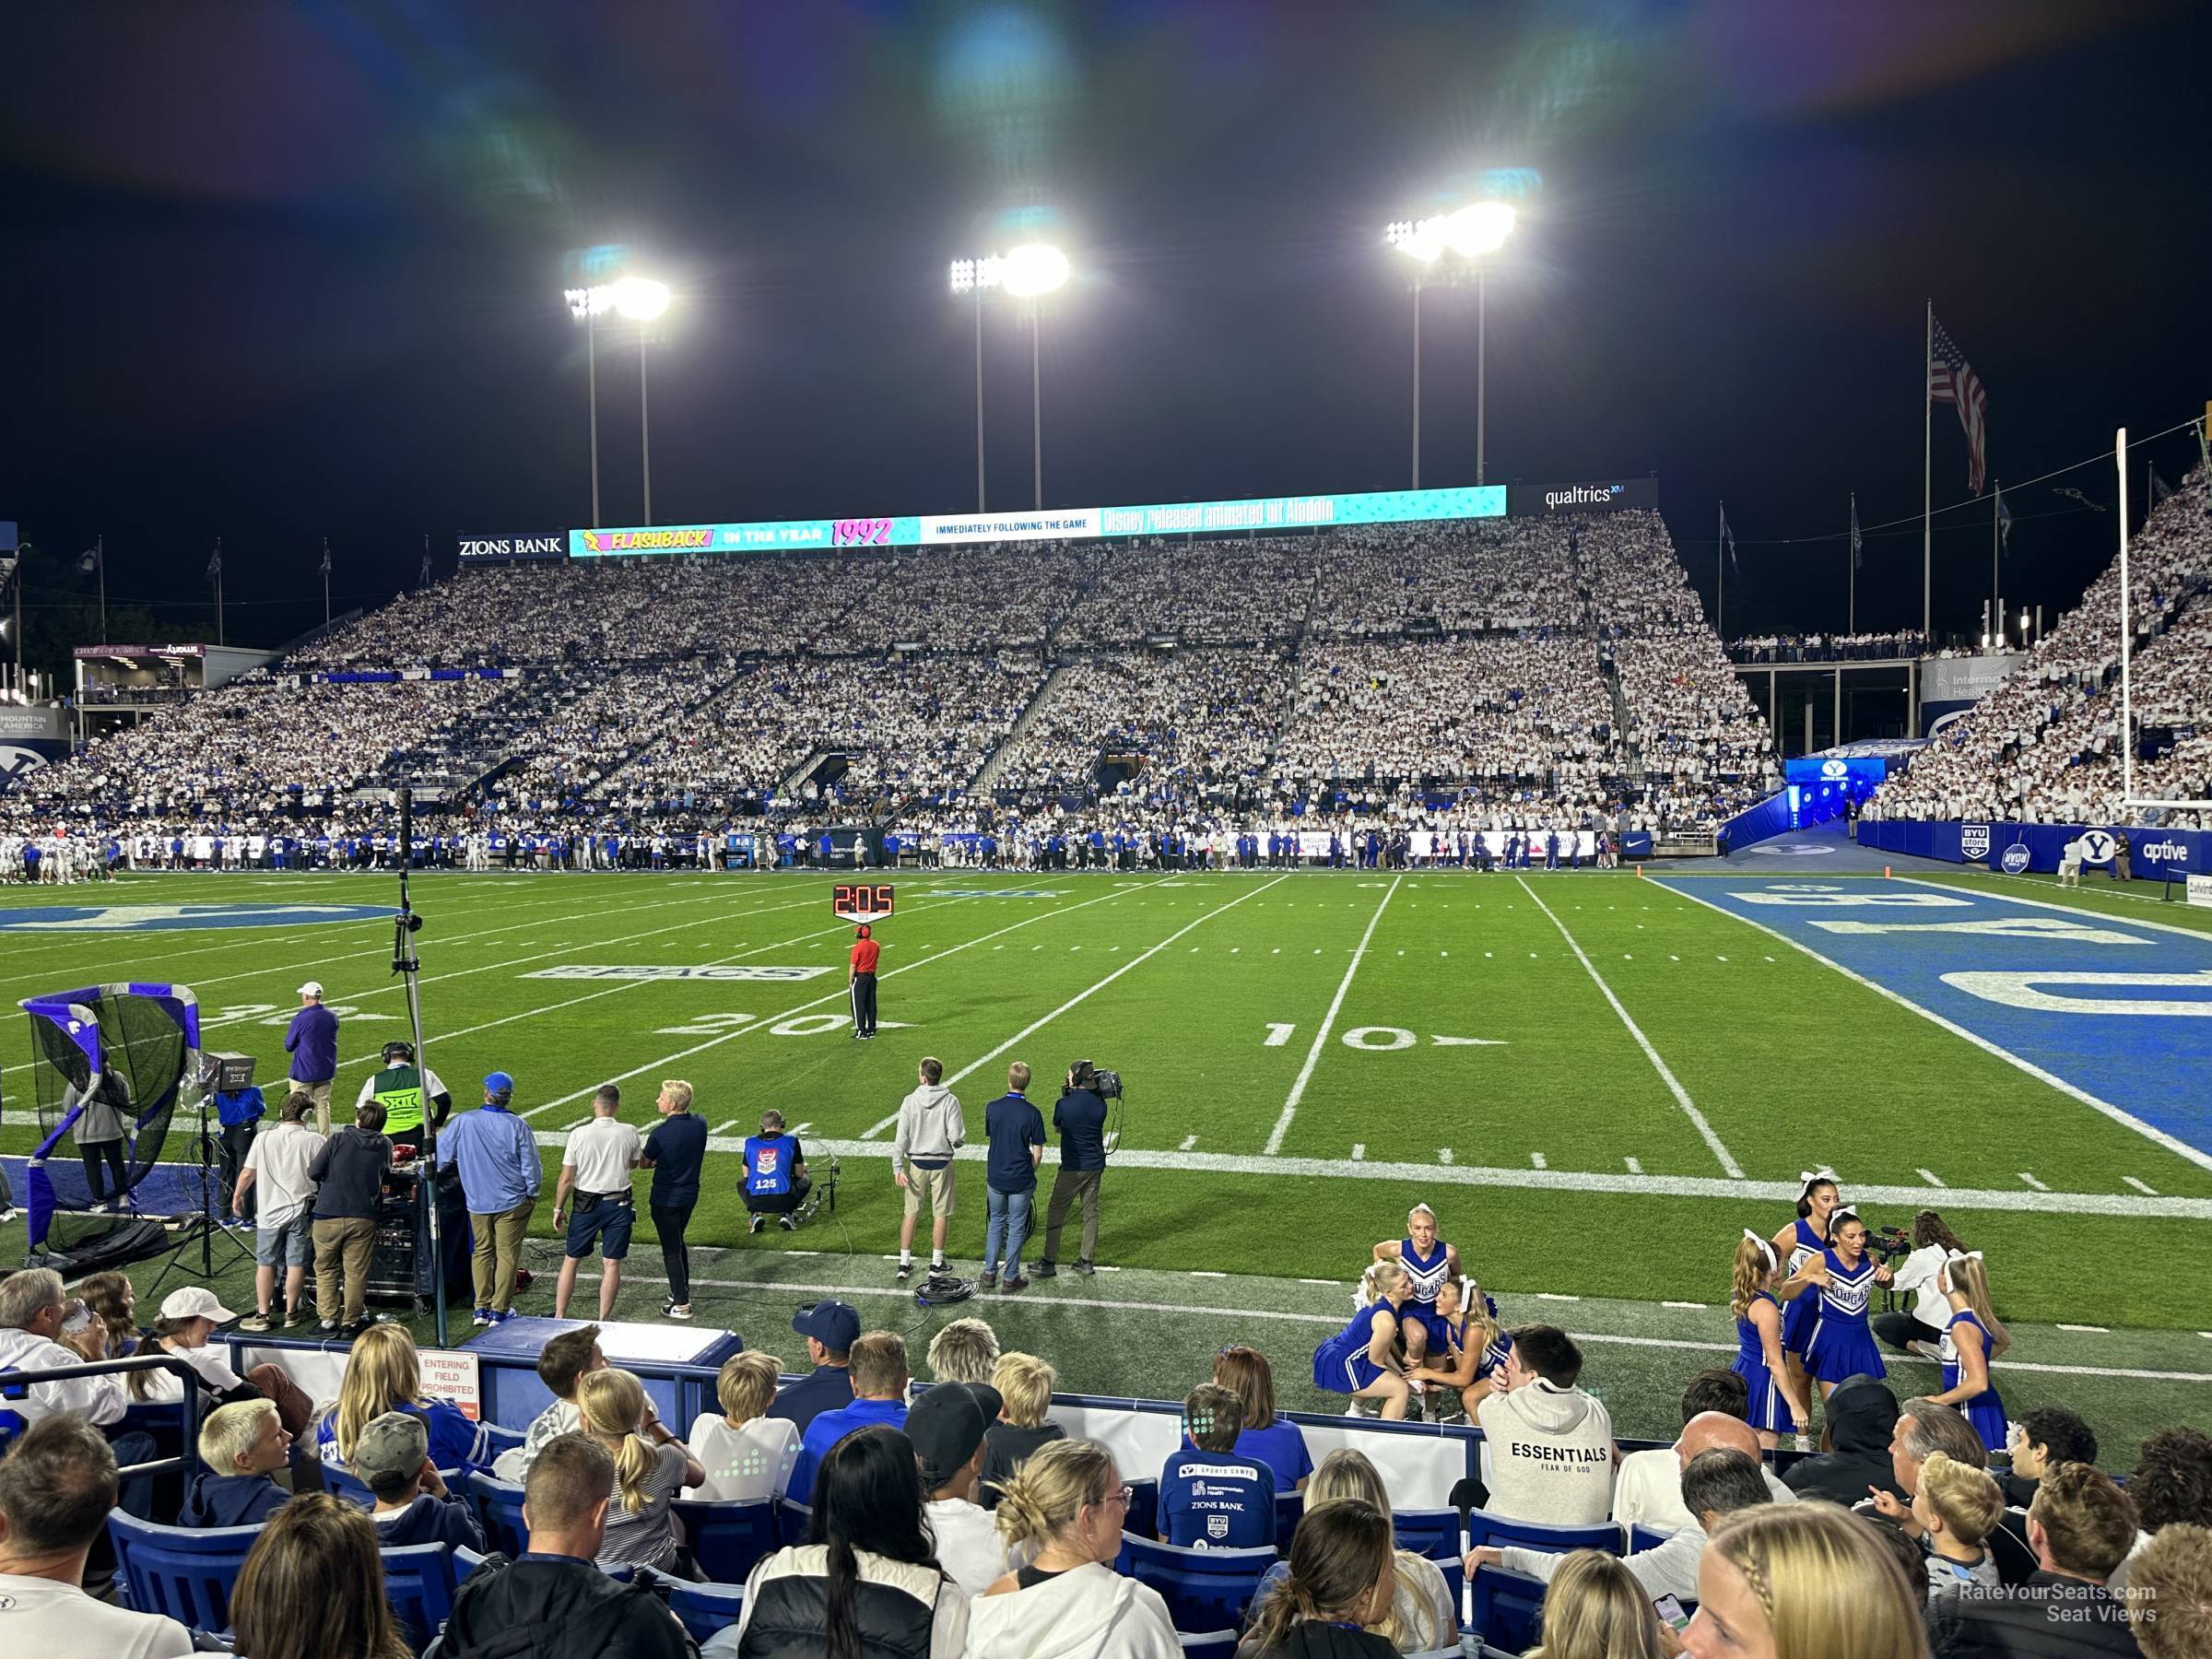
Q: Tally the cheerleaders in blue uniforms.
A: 7